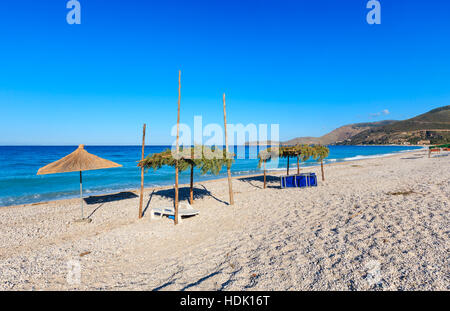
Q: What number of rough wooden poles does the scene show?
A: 8